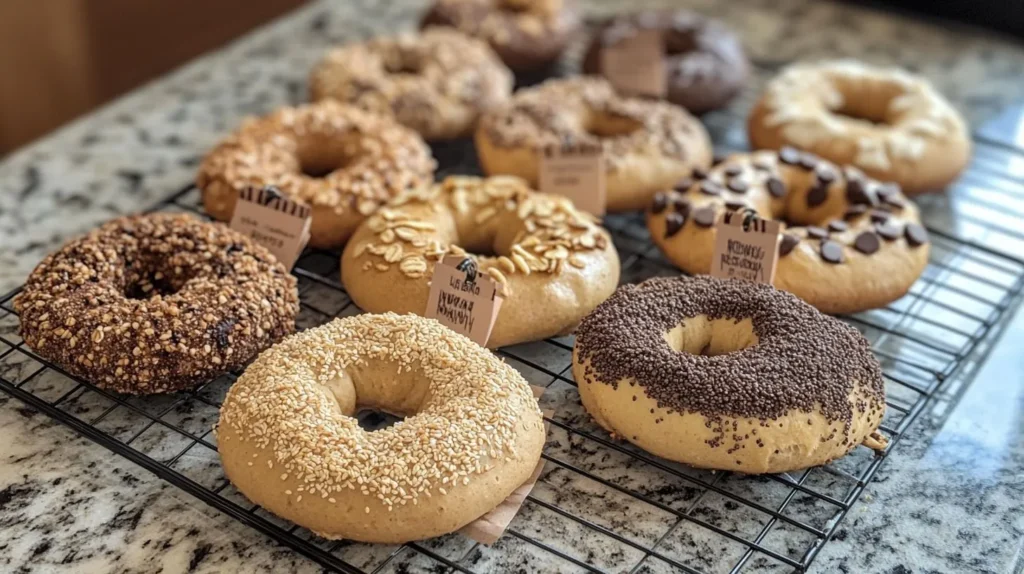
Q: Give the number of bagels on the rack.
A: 11